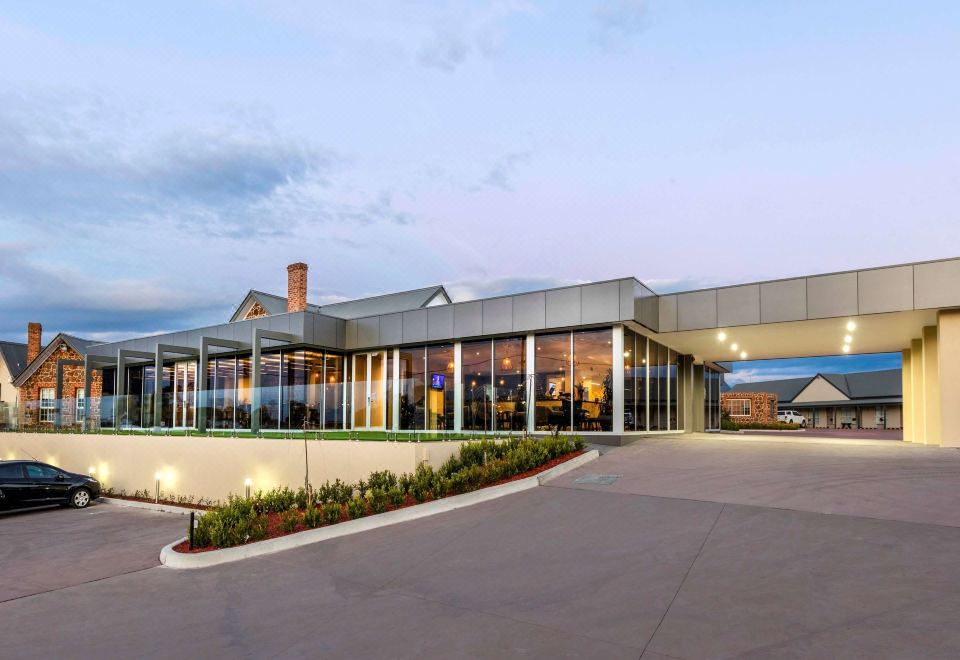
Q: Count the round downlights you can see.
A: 6